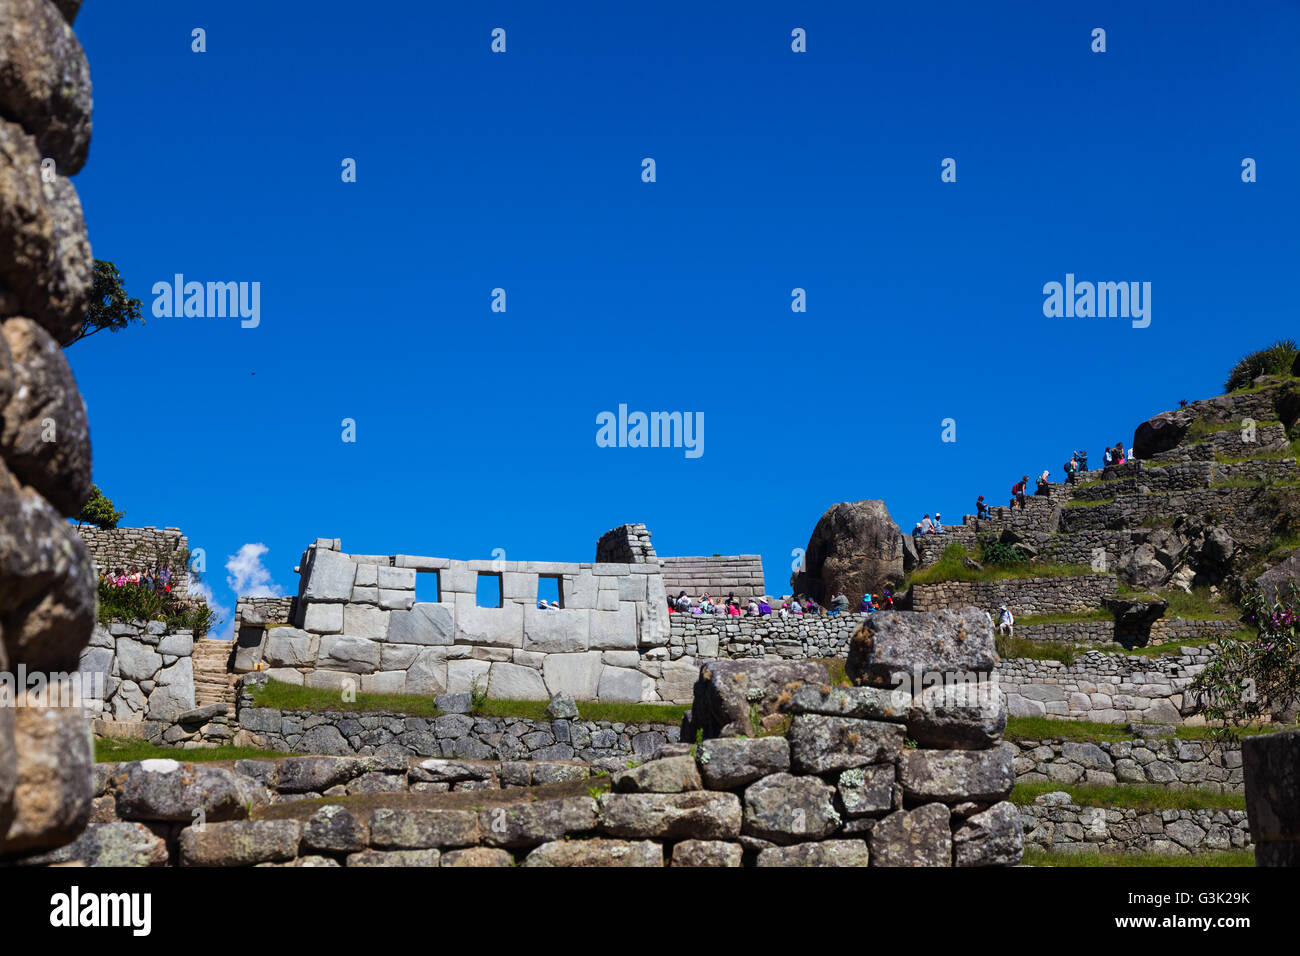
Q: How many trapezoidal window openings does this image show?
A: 3